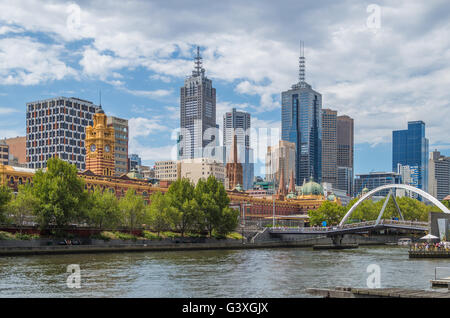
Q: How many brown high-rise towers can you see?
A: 2